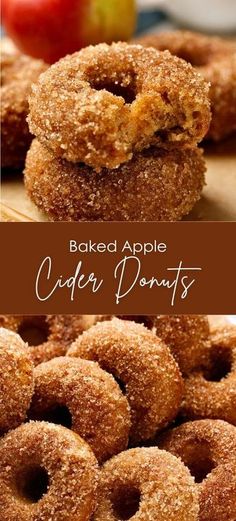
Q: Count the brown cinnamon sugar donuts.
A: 13